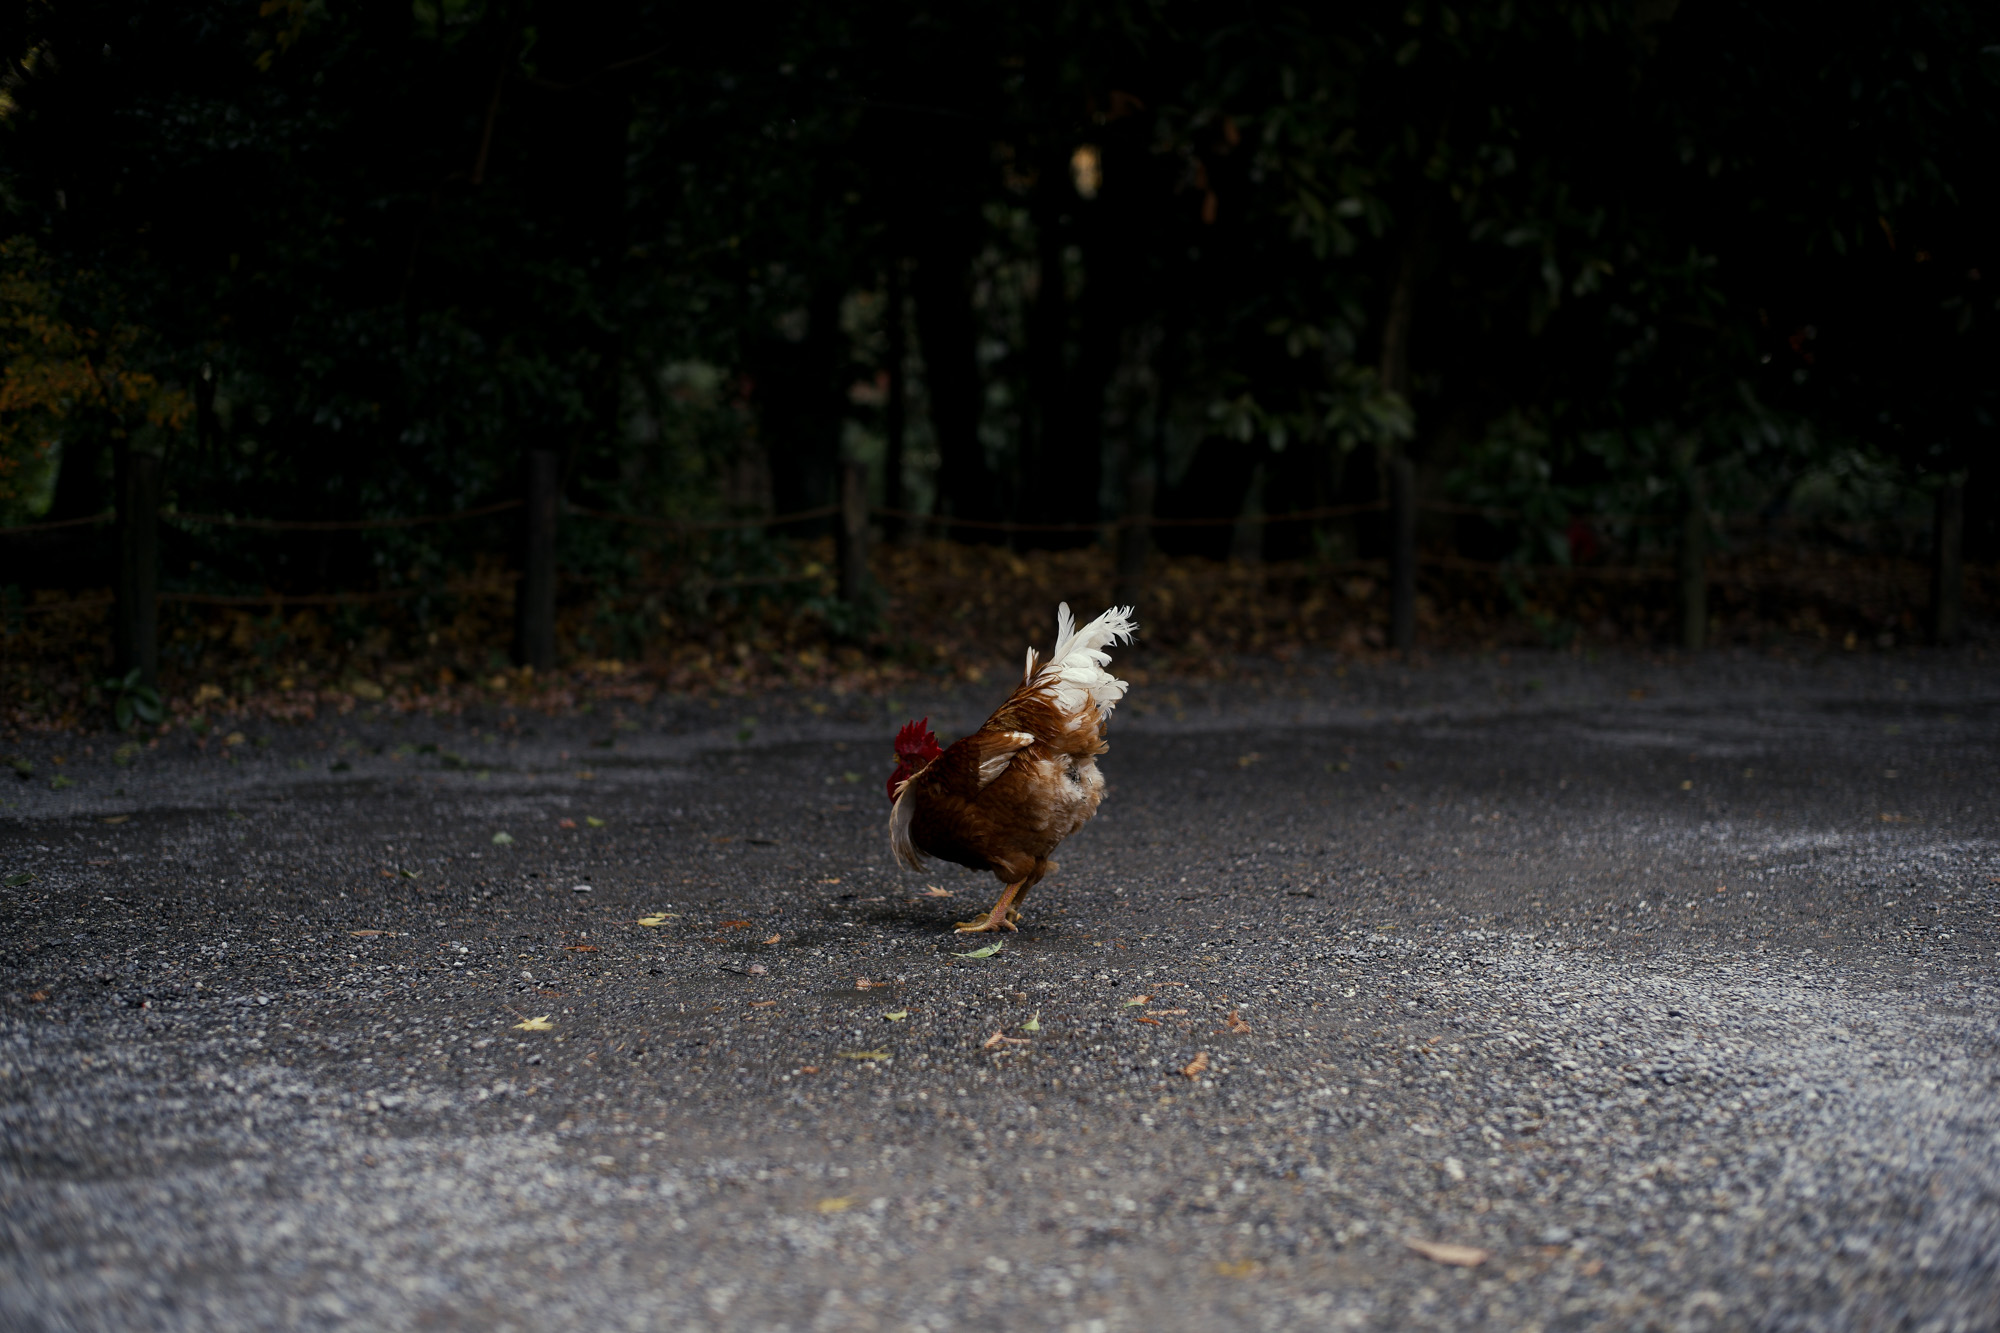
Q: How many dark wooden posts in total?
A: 7